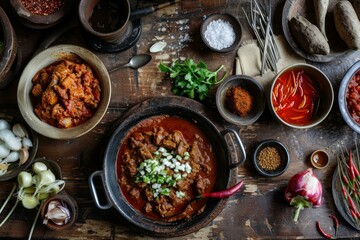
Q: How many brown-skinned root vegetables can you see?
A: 3